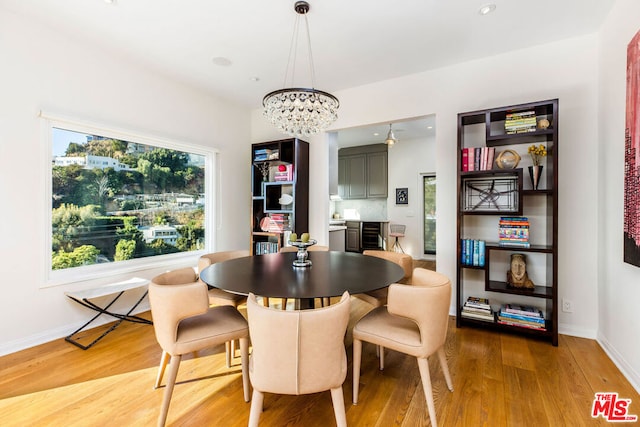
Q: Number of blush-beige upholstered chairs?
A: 6